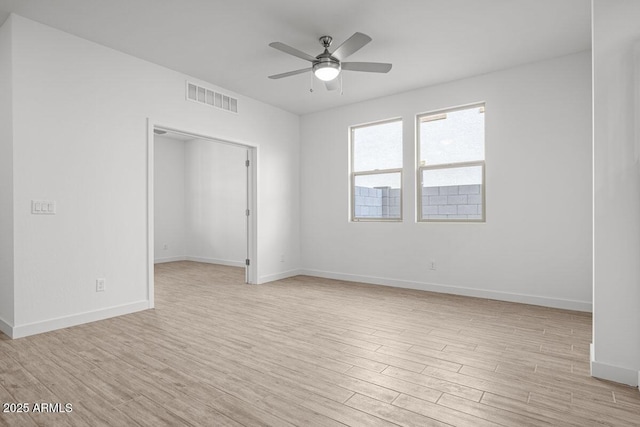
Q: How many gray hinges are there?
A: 3